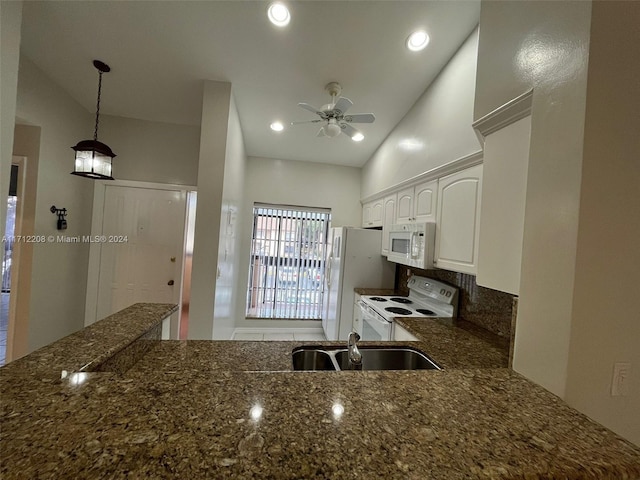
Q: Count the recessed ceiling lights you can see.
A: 4